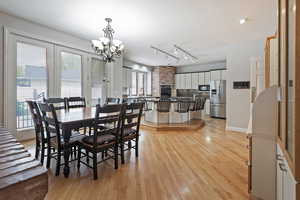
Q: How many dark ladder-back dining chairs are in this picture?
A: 8